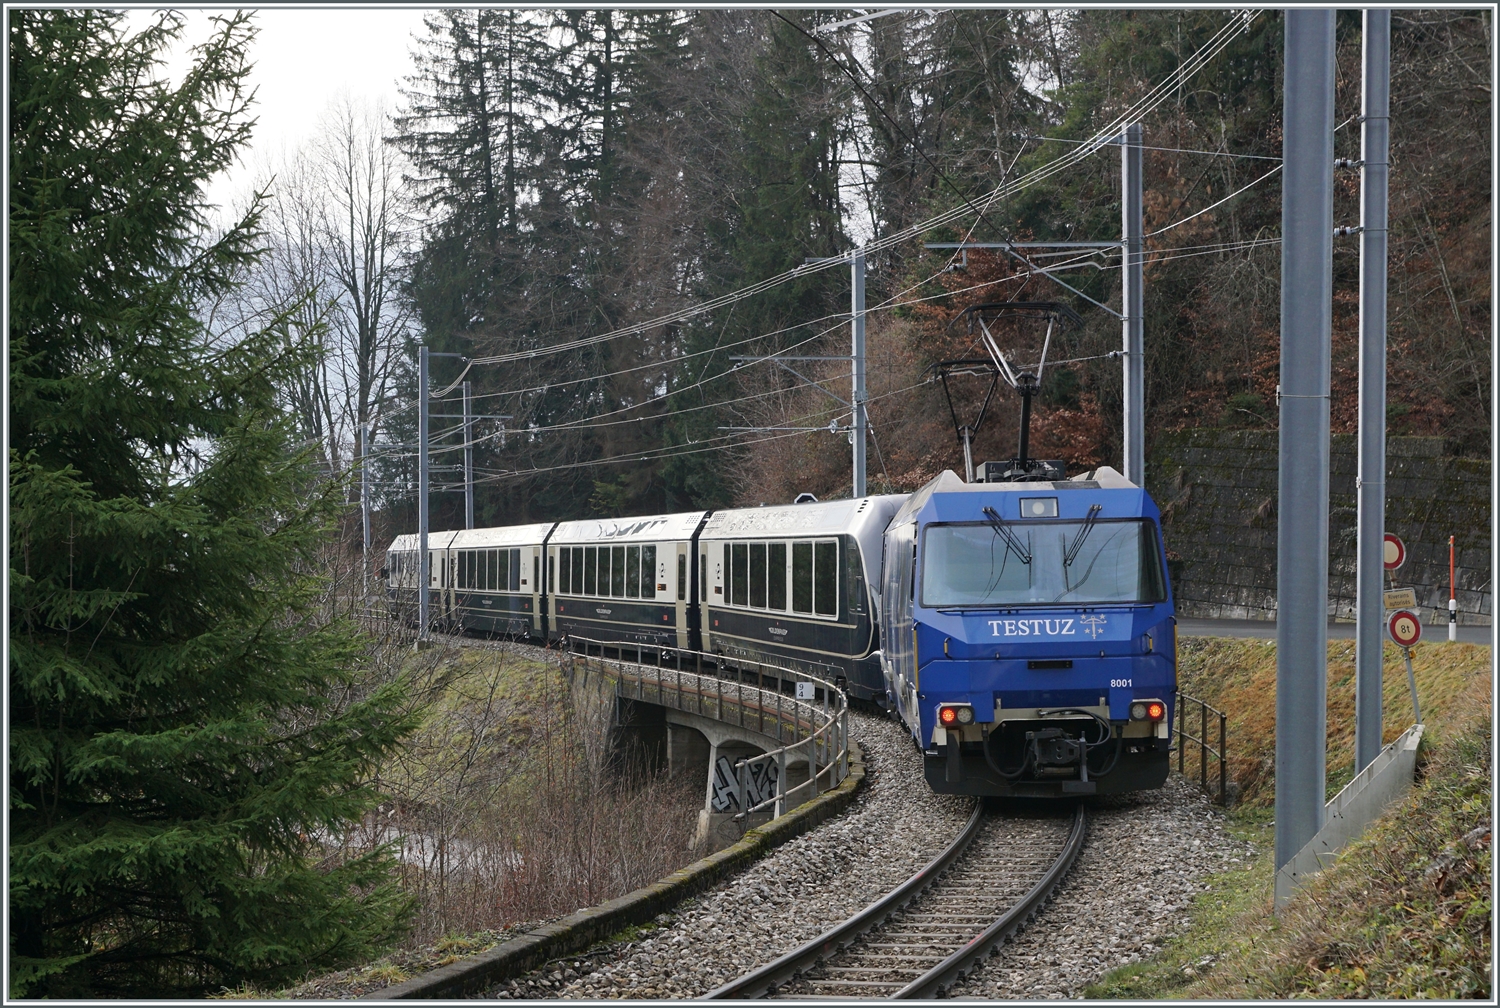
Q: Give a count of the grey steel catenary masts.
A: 7